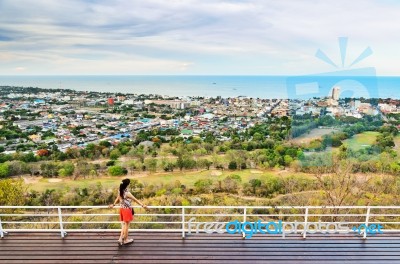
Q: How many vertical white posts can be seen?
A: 6